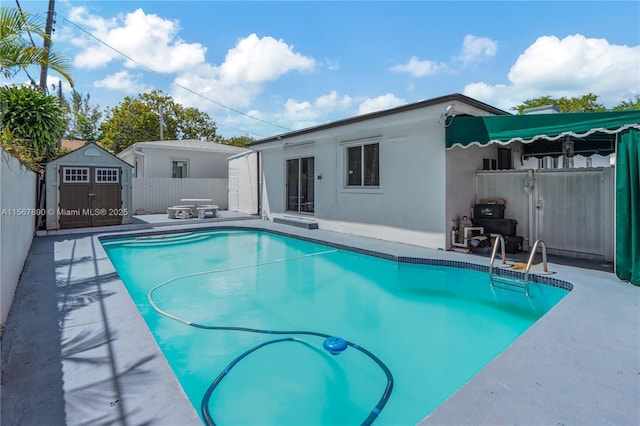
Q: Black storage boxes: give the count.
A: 3